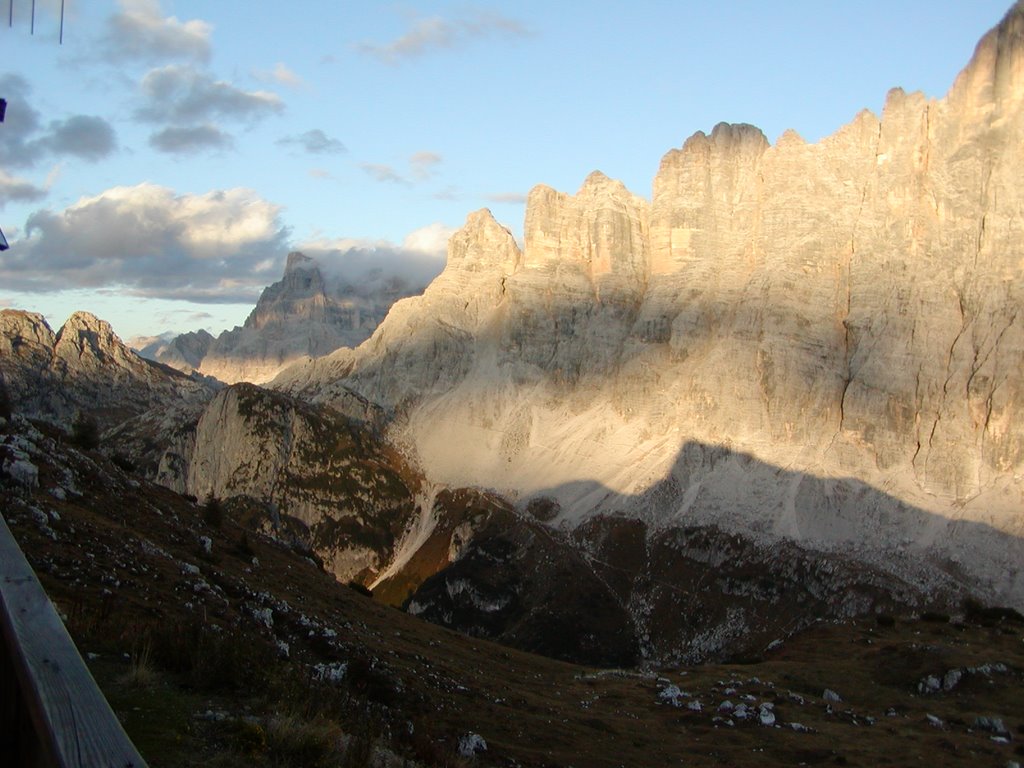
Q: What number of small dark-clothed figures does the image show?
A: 0